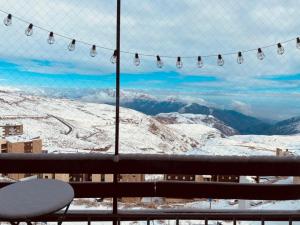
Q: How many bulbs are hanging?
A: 15